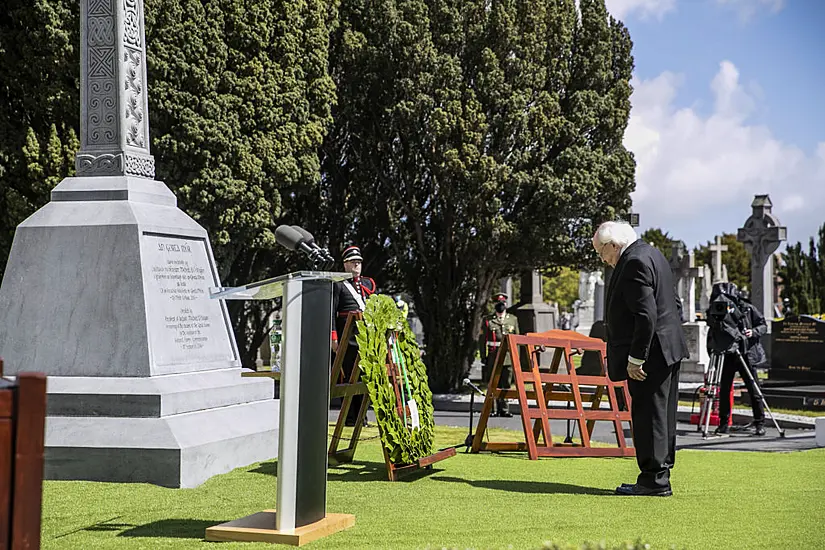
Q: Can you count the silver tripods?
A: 1